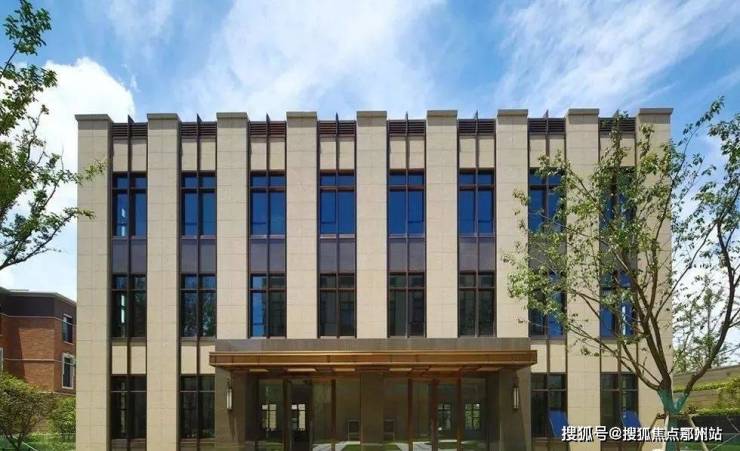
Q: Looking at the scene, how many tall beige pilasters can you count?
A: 9